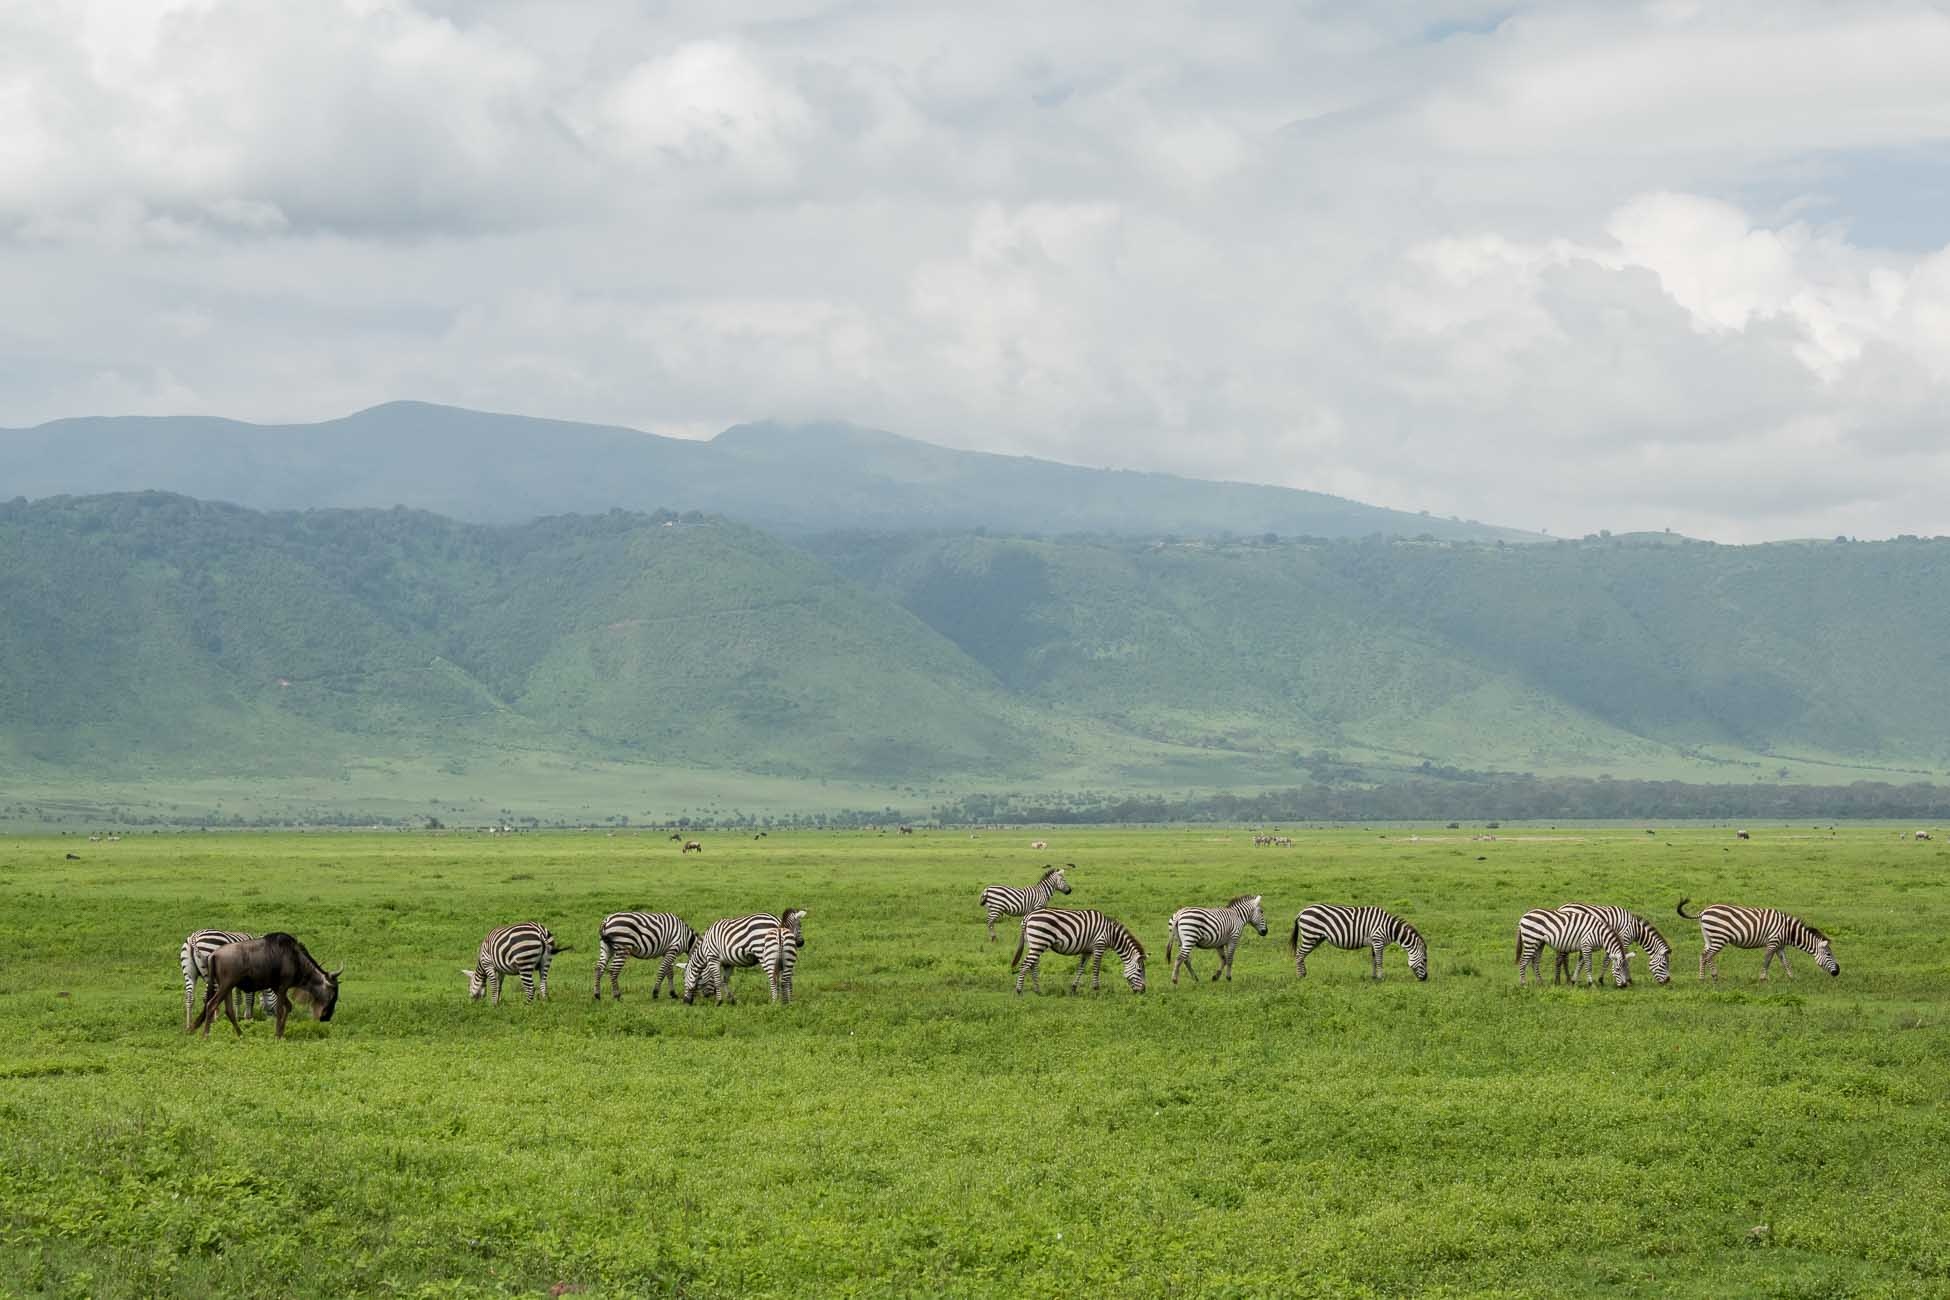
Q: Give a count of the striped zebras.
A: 12